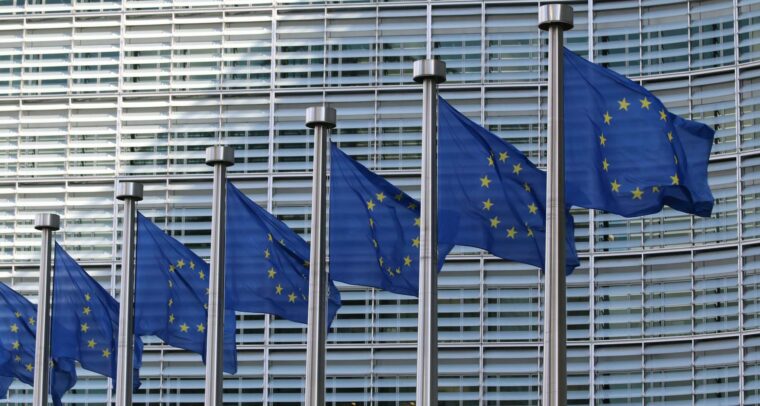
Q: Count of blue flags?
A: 7